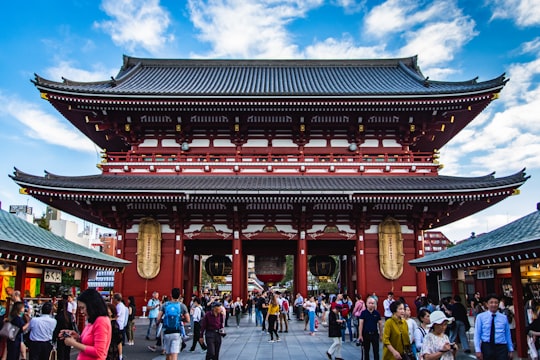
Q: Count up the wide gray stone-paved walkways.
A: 1